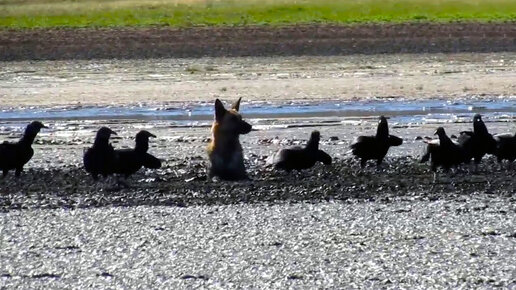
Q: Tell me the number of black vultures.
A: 8